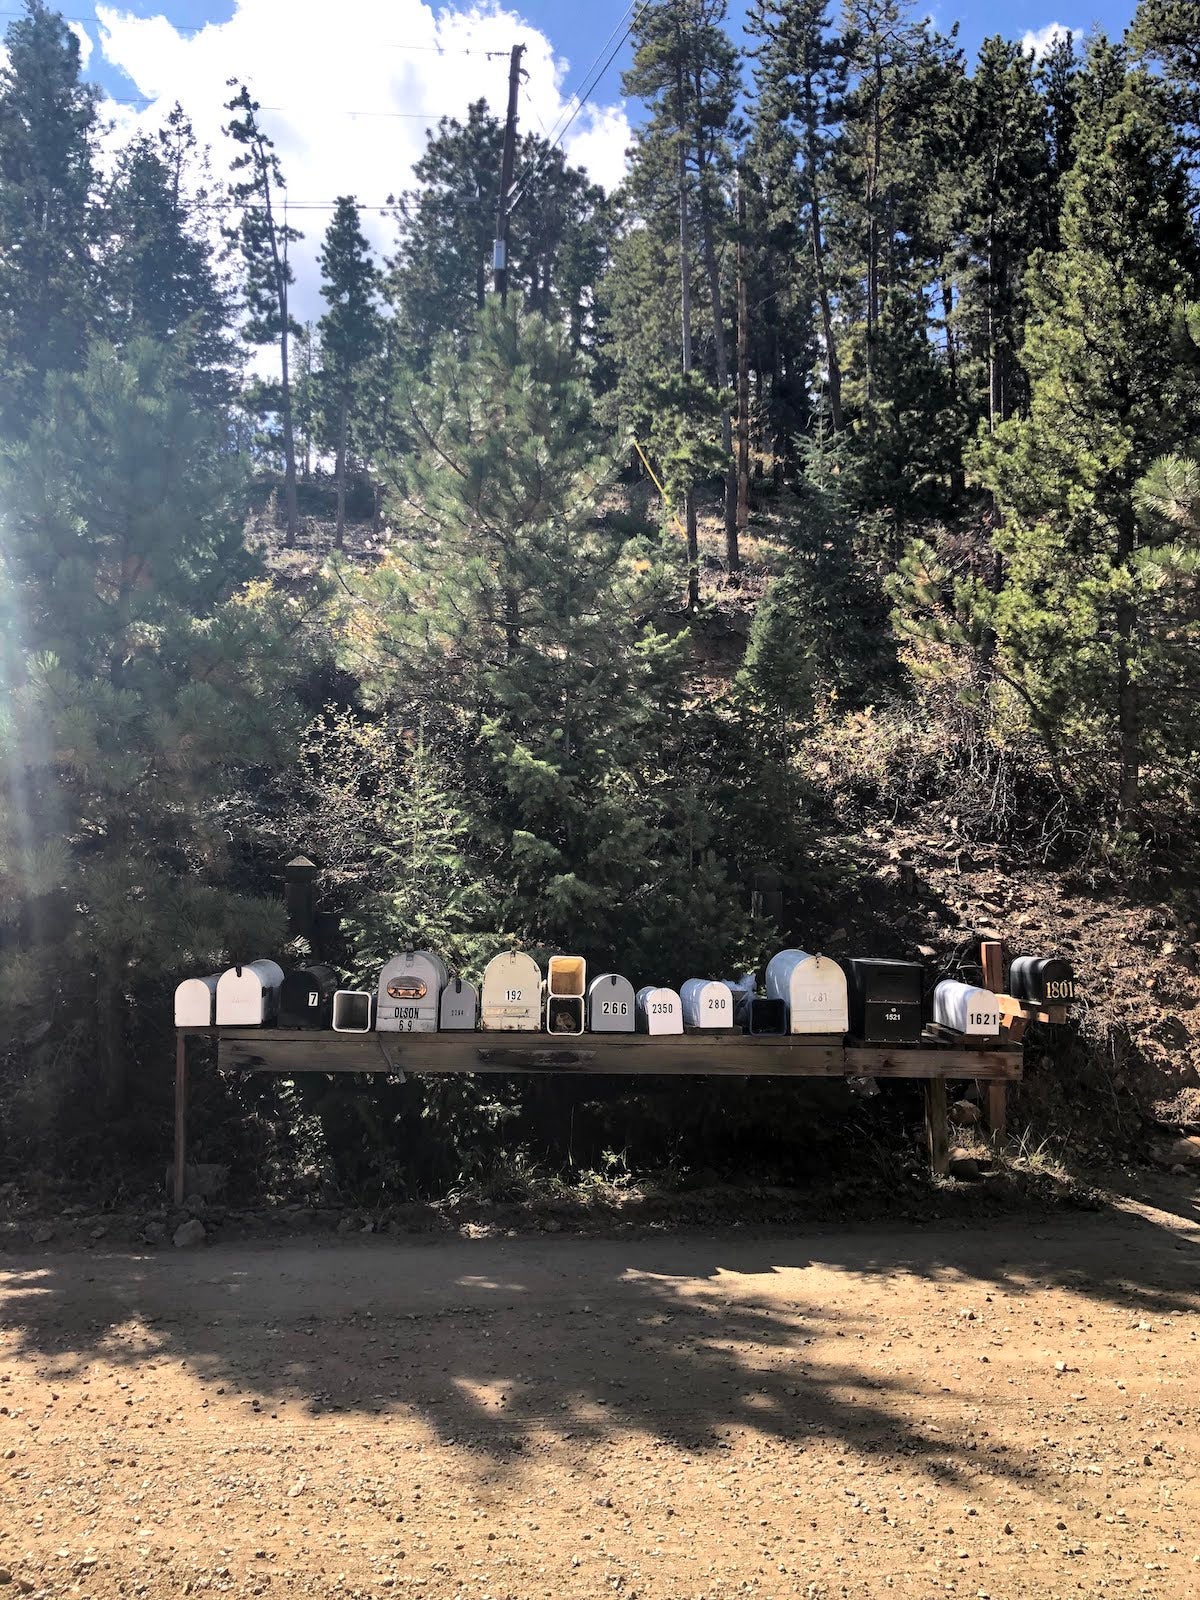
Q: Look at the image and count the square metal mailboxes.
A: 1